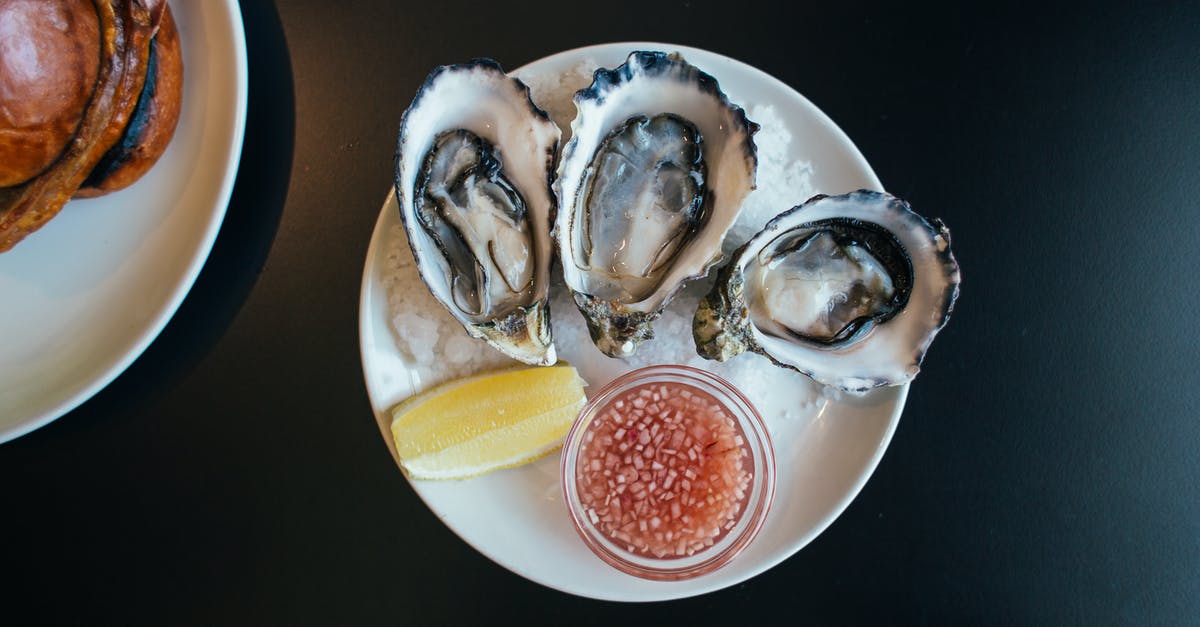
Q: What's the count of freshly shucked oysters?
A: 3